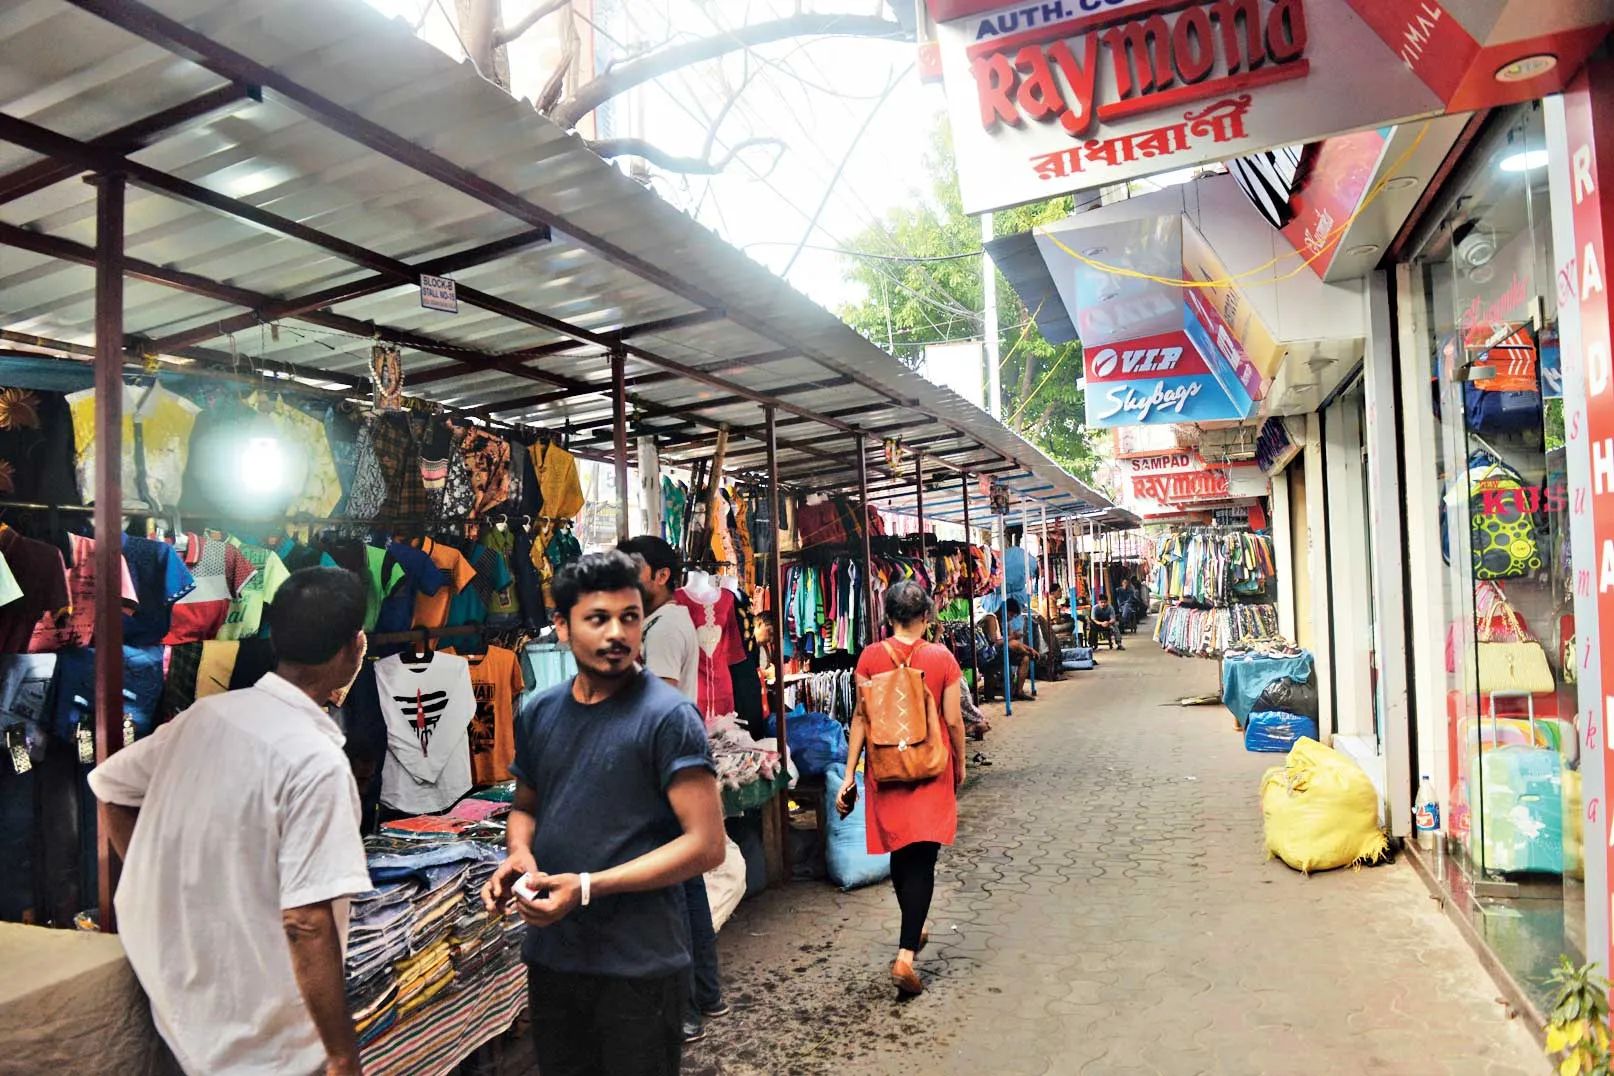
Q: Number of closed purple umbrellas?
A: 0